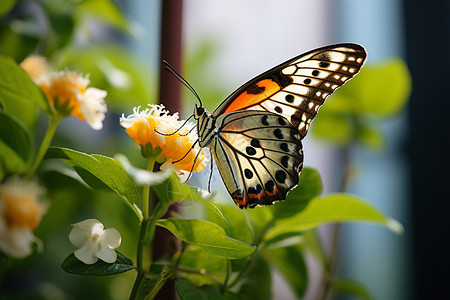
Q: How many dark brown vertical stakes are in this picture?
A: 1